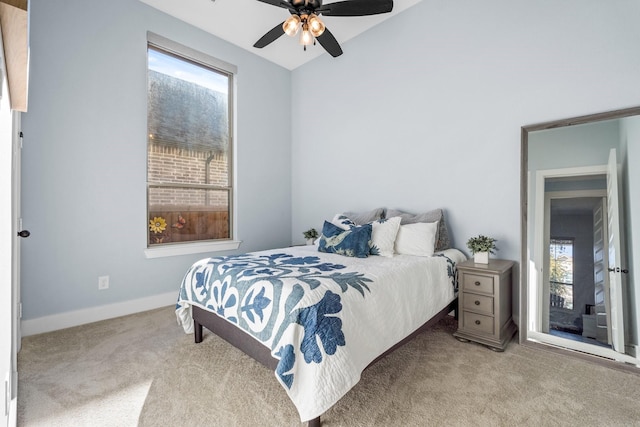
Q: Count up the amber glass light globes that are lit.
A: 3